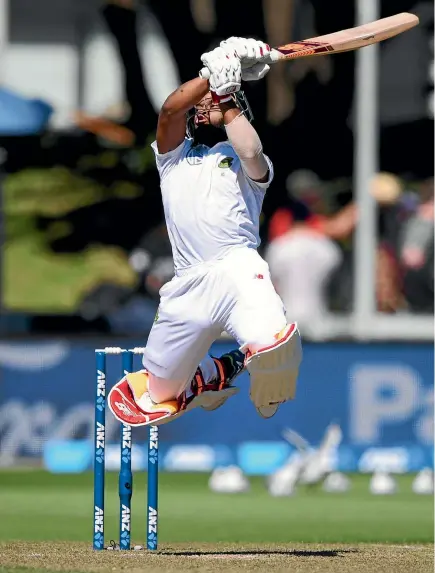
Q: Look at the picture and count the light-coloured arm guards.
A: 1